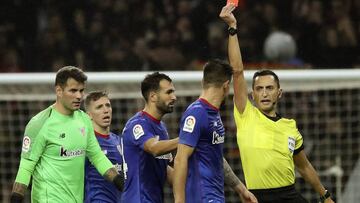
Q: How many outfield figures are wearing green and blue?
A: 4